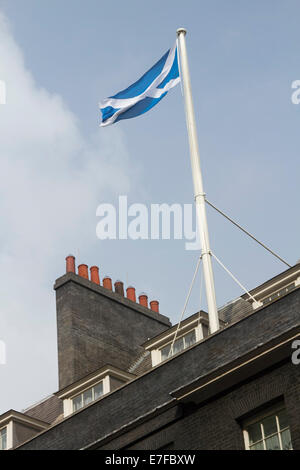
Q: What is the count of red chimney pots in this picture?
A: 7